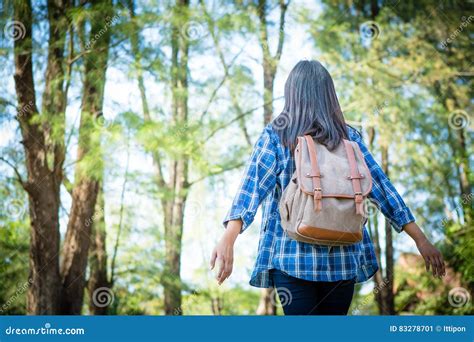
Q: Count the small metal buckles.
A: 2